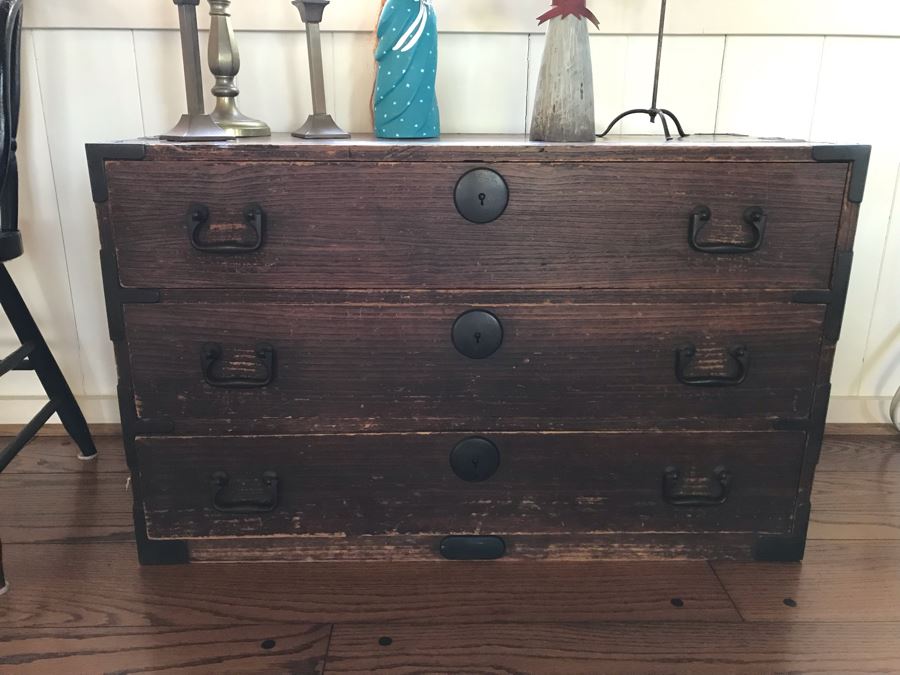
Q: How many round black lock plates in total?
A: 3